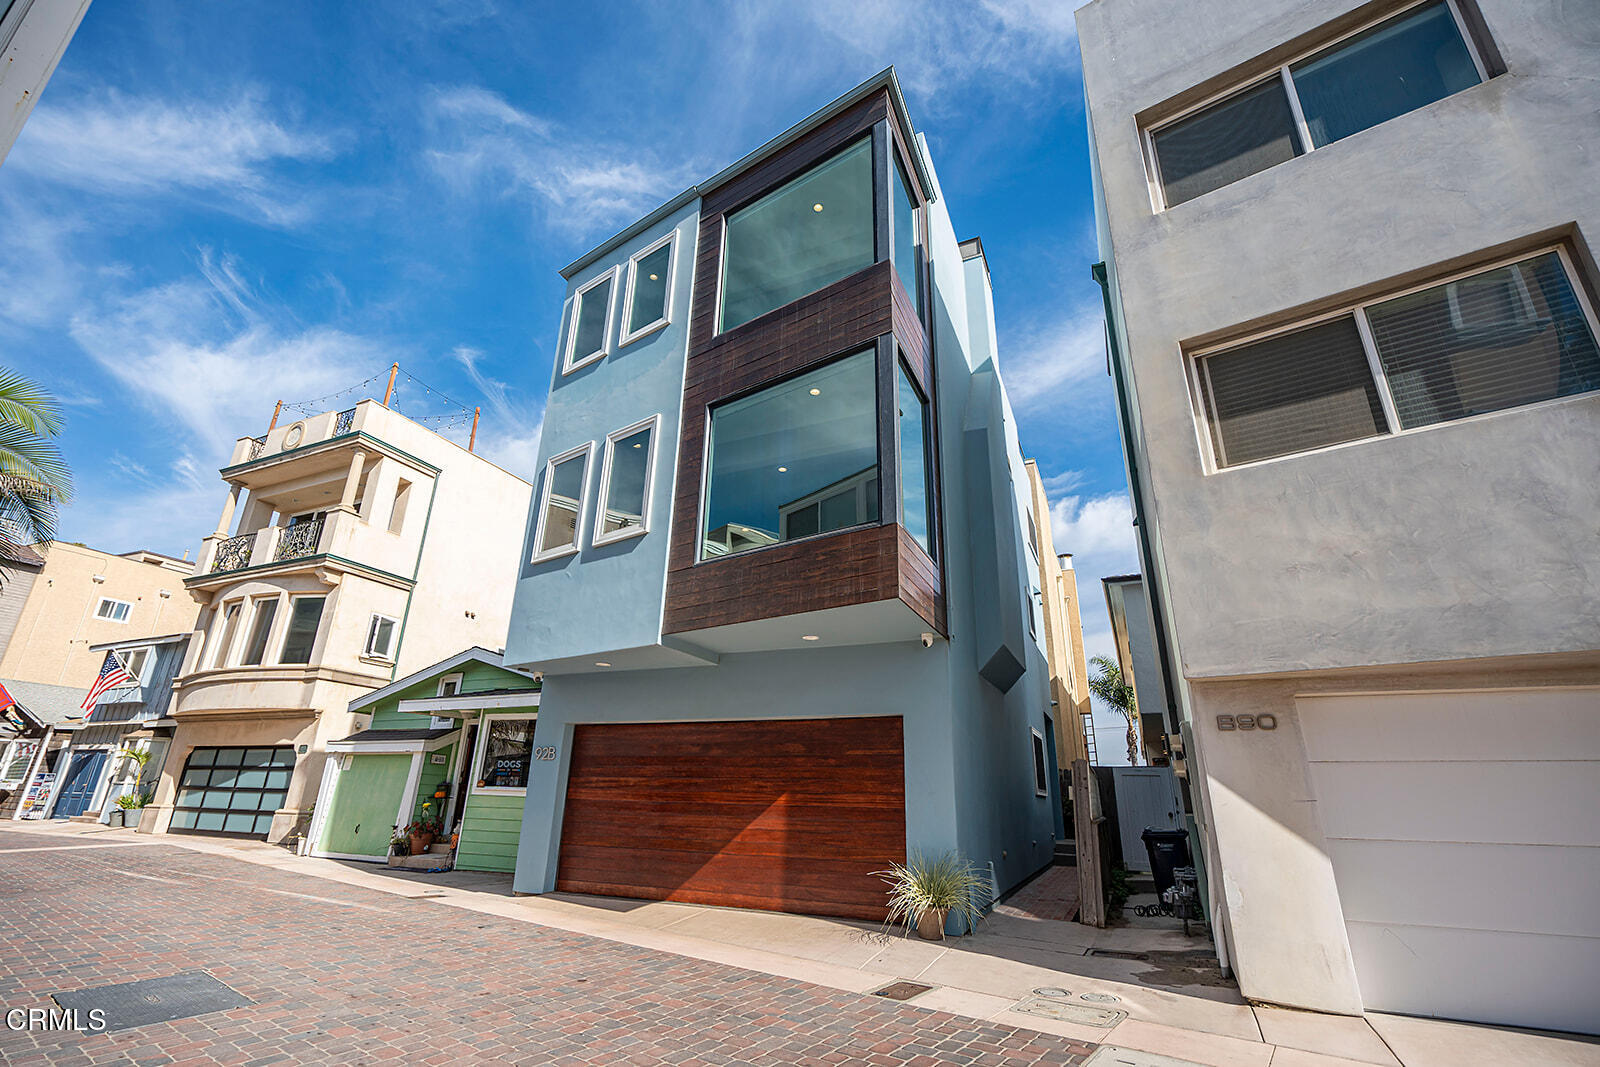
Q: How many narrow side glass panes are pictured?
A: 2